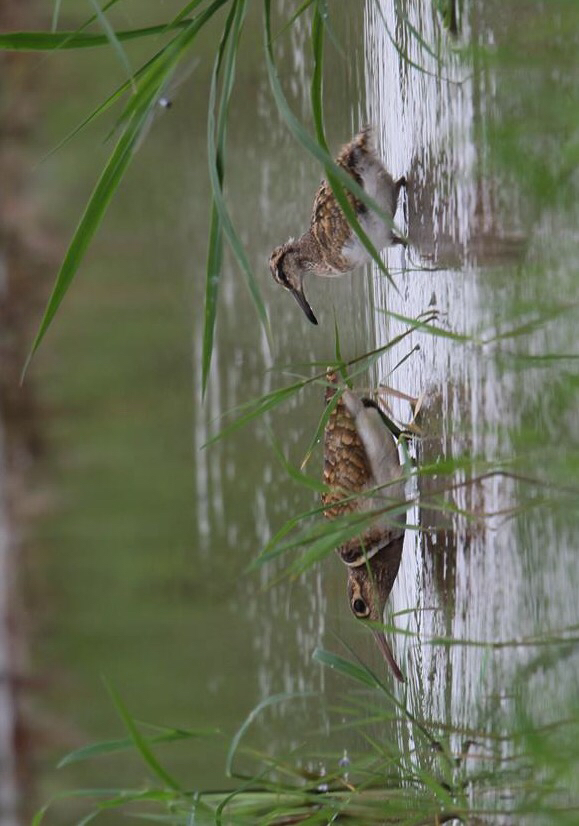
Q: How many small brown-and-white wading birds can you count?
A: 2